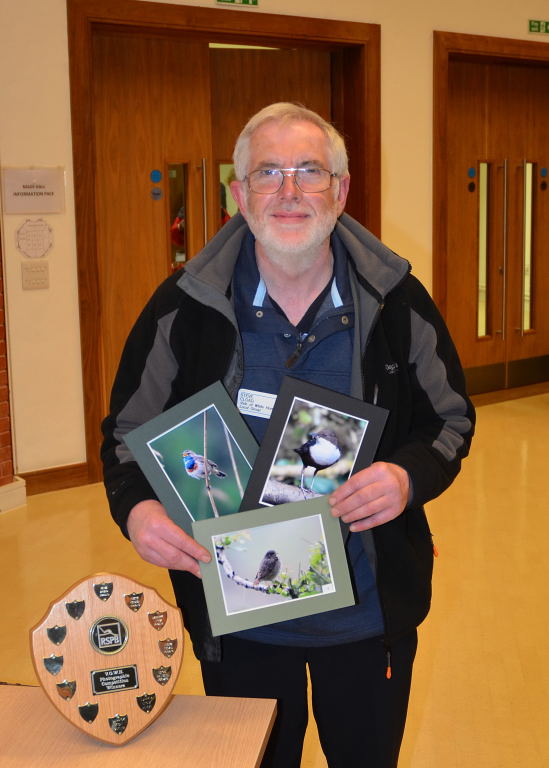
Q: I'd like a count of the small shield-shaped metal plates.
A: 12